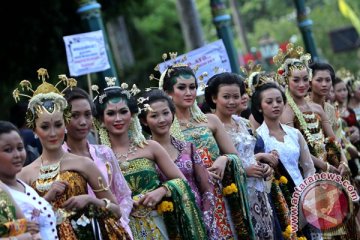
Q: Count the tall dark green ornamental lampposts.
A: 3